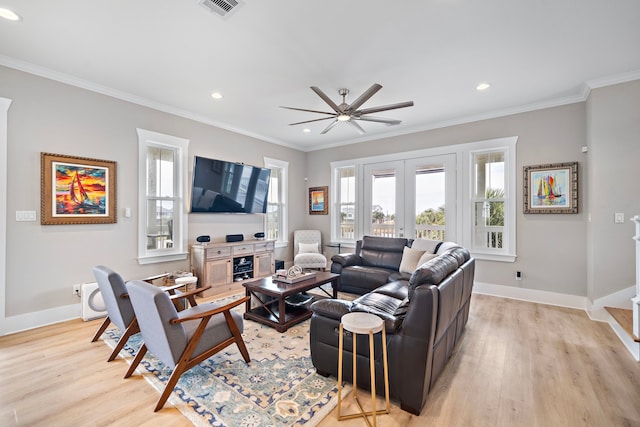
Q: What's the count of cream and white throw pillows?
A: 3